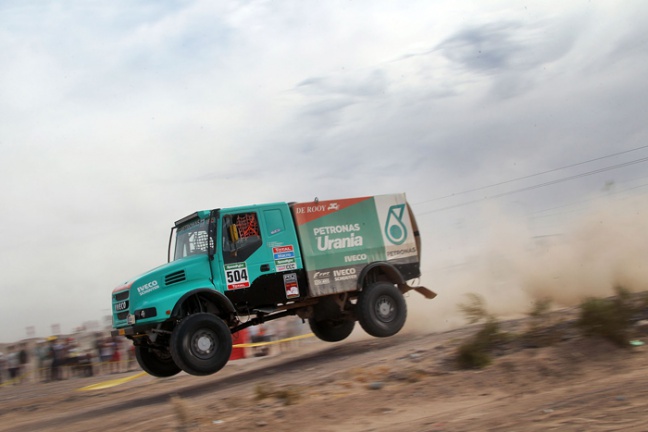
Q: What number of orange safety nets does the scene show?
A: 1